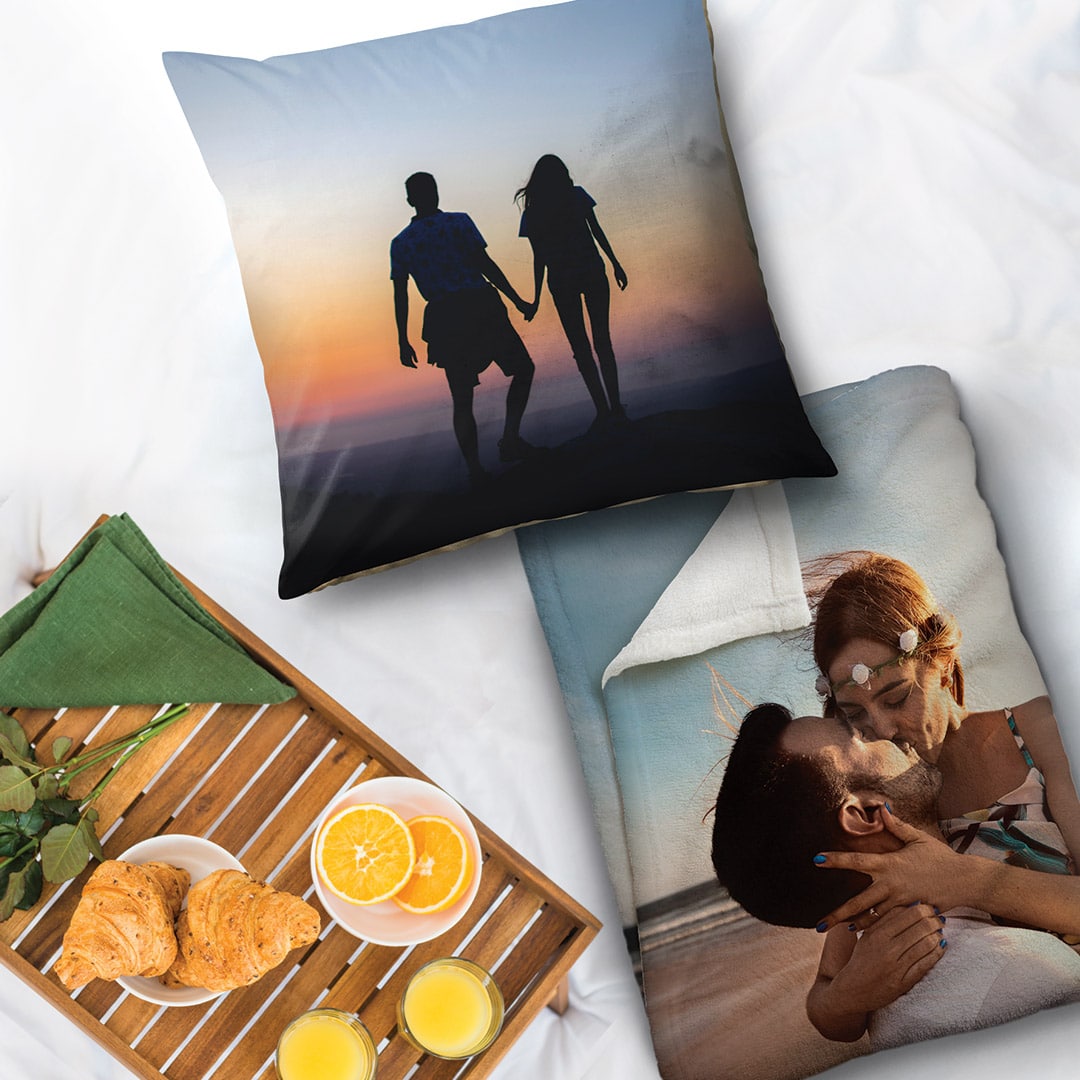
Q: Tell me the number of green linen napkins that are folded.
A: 1